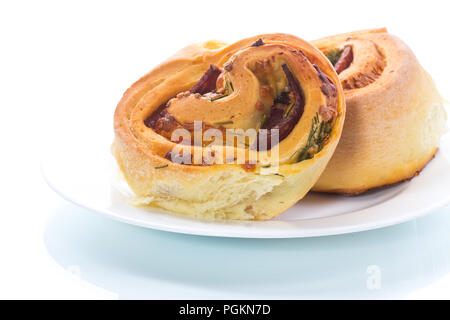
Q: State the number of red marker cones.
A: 0